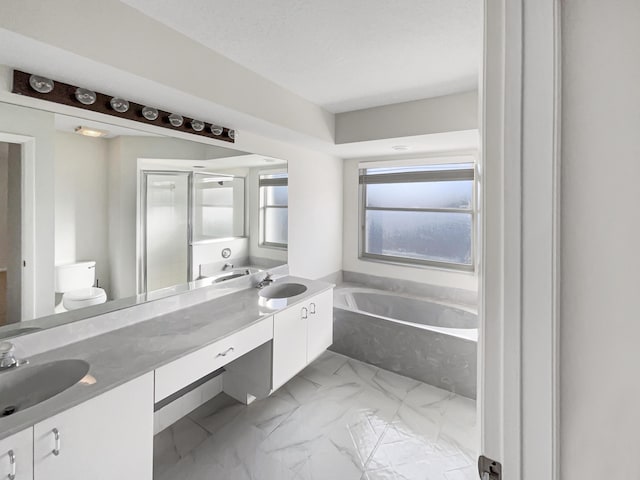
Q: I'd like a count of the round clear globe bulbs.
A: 8